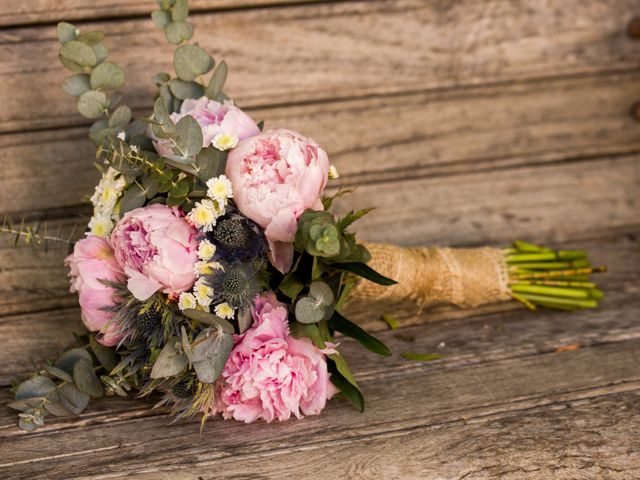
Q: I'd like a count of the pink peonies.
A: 5